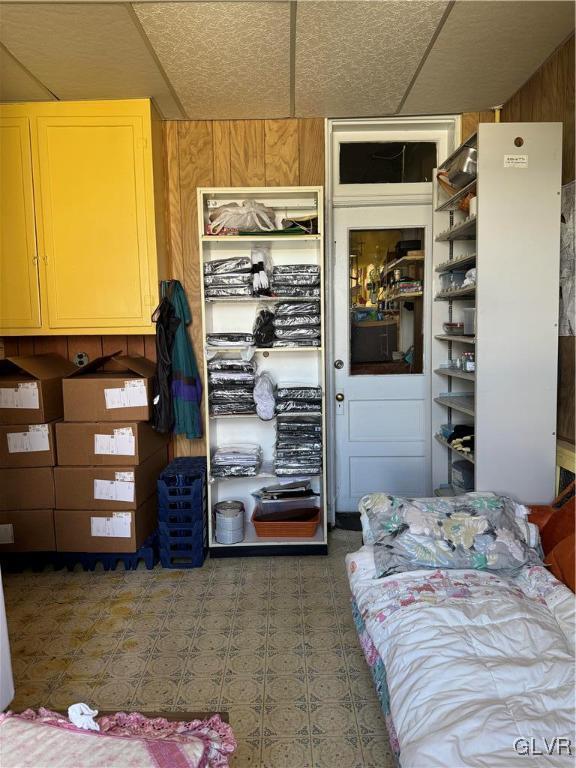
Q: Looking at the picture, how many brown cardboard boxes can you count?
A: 8